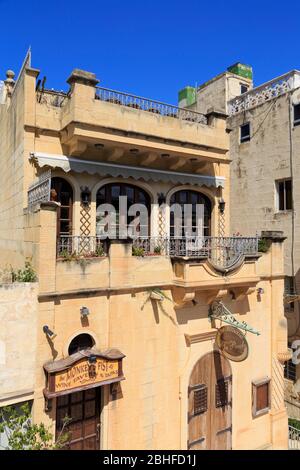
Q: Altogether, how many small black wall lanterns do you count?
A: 3